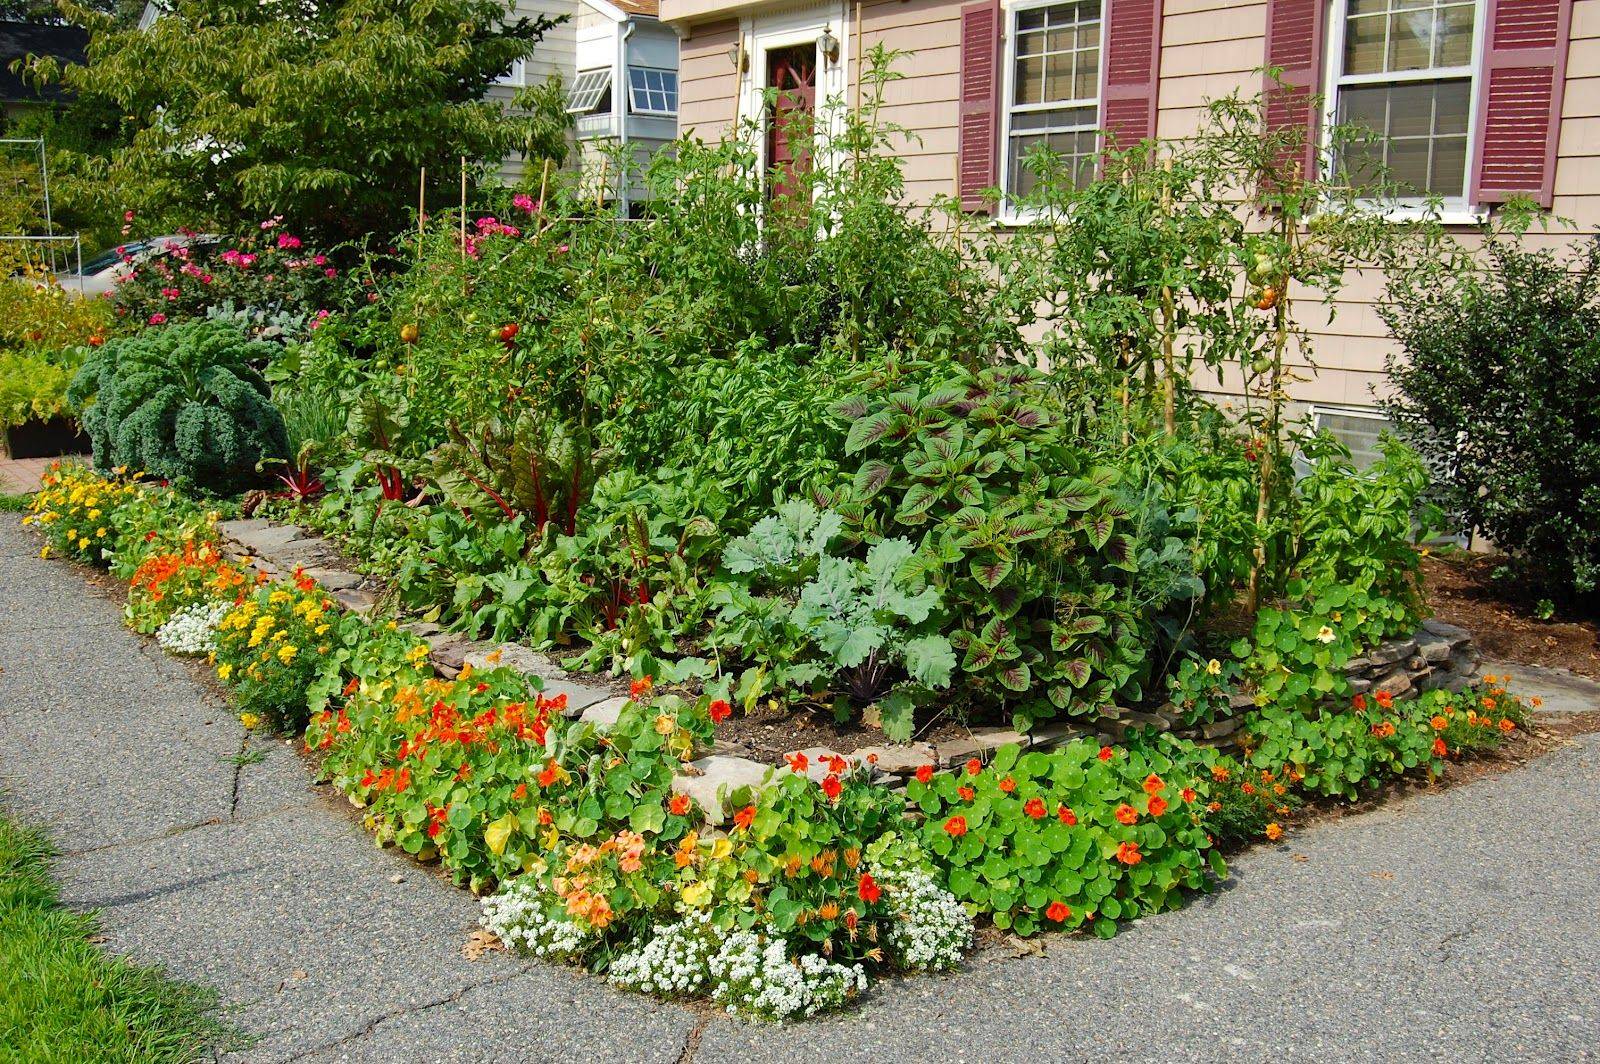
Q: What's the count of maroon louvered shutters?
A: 4